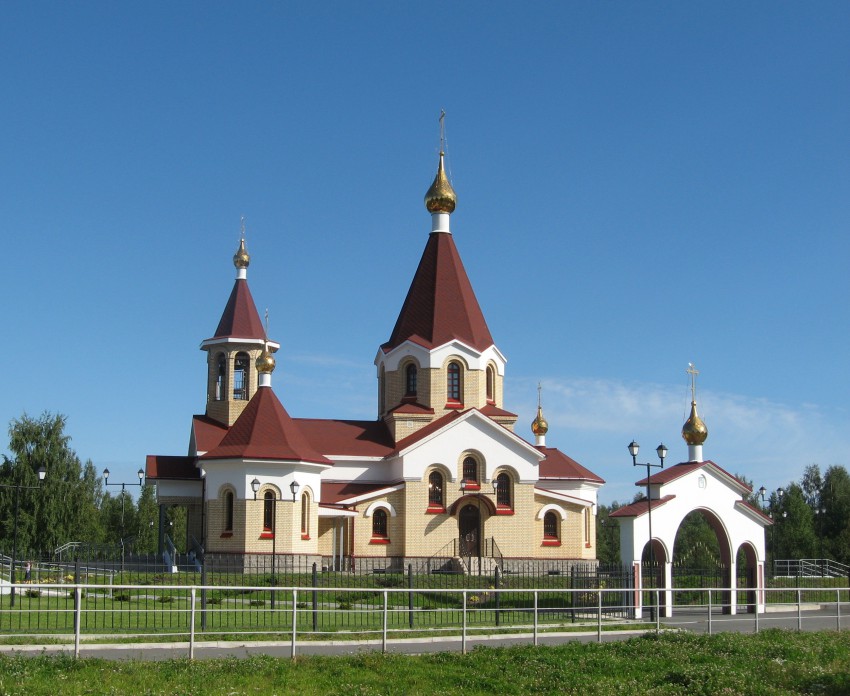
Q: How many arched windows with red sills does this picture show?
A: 12